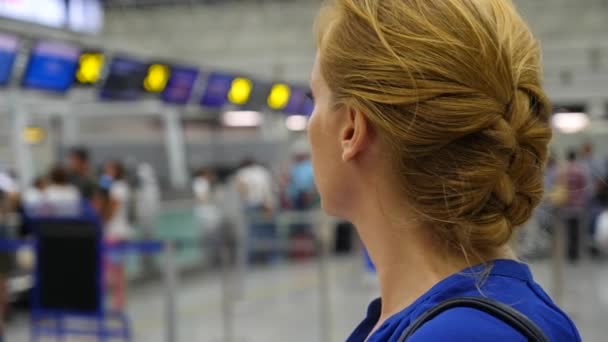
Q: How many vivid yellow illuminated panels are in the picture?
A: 4